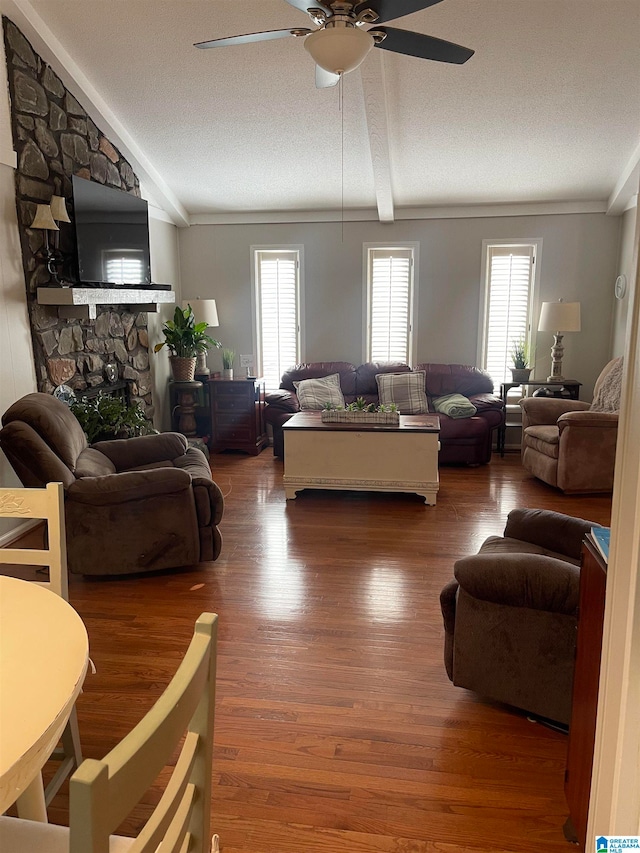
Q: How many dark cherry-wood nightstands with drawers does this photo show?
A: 1